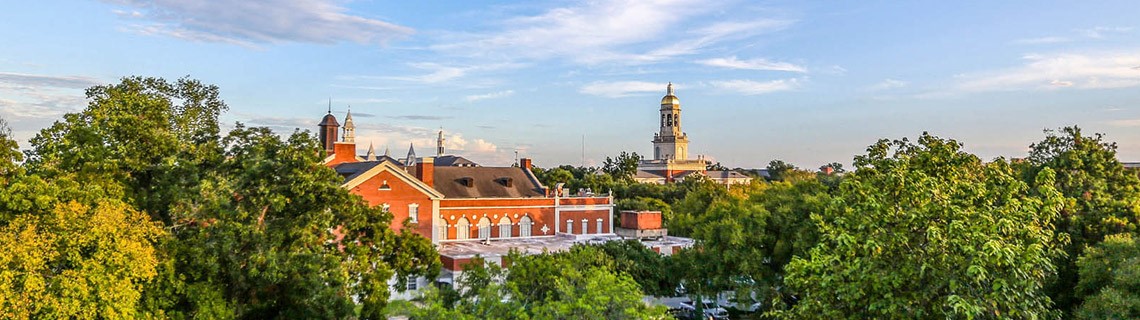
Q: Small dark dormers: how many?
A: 2